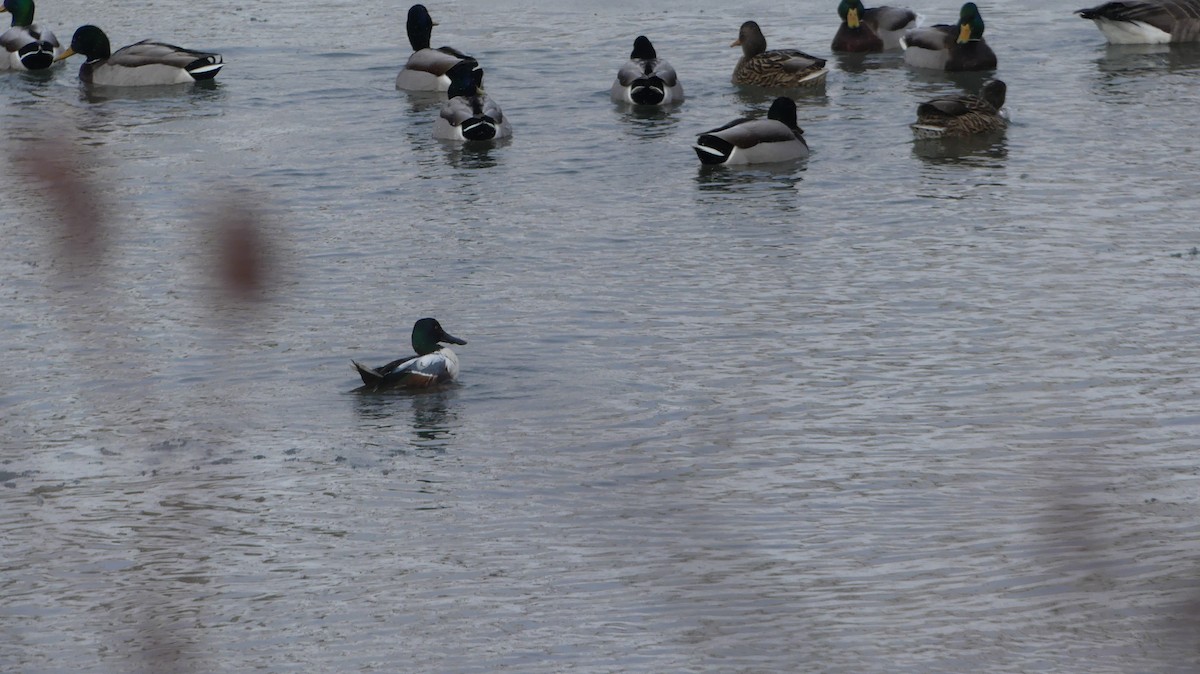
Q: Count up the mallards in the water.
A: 10